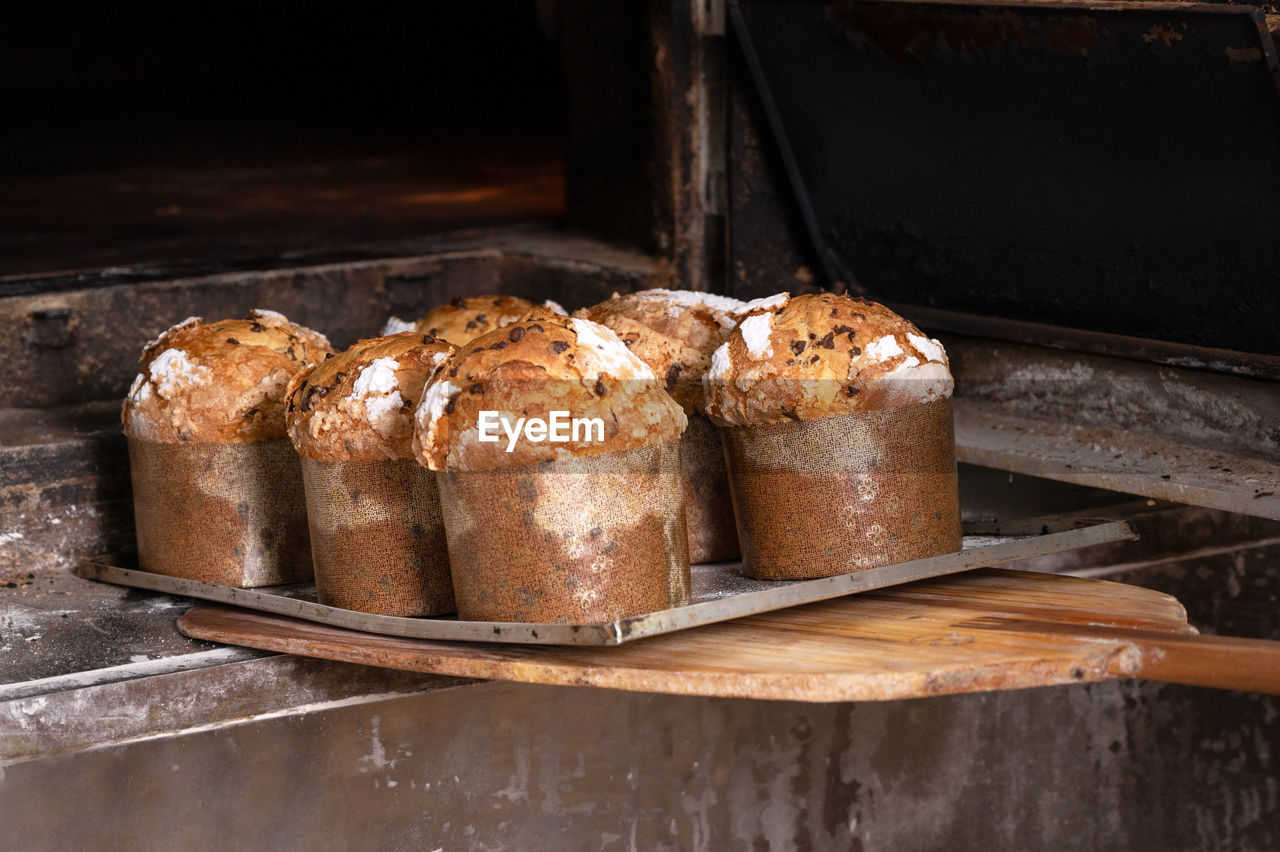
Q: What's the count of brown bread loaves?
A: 6